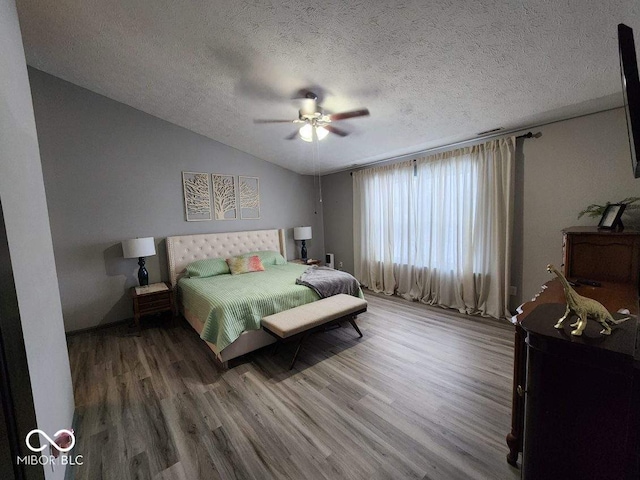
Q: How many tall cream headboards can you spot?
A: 1